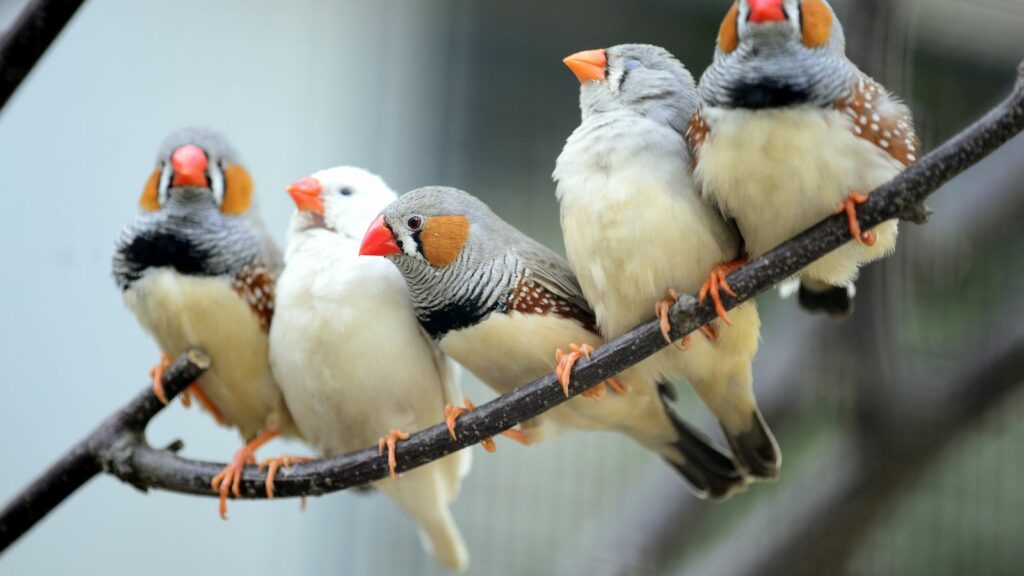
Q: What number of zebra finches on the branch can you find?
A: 5